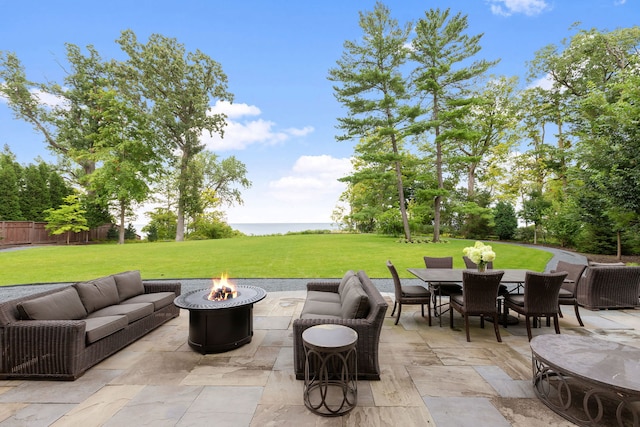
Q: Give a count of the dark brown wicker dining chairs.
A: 6